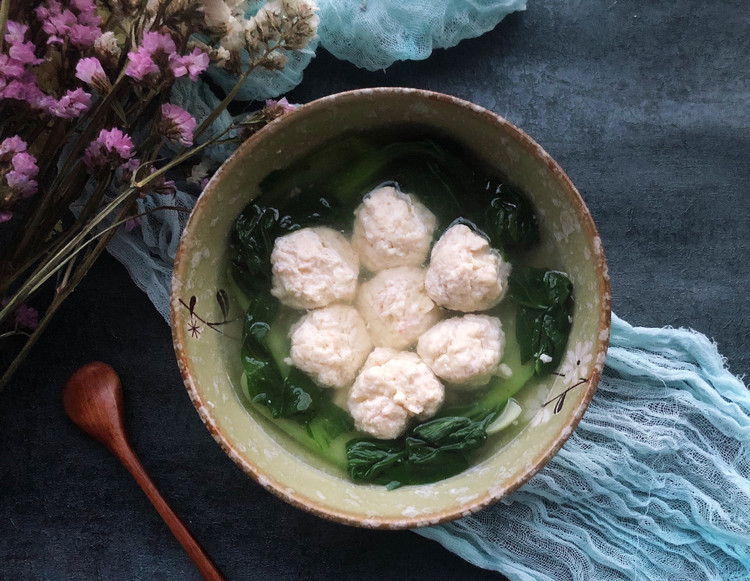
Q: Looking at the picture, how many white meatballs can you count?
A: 7